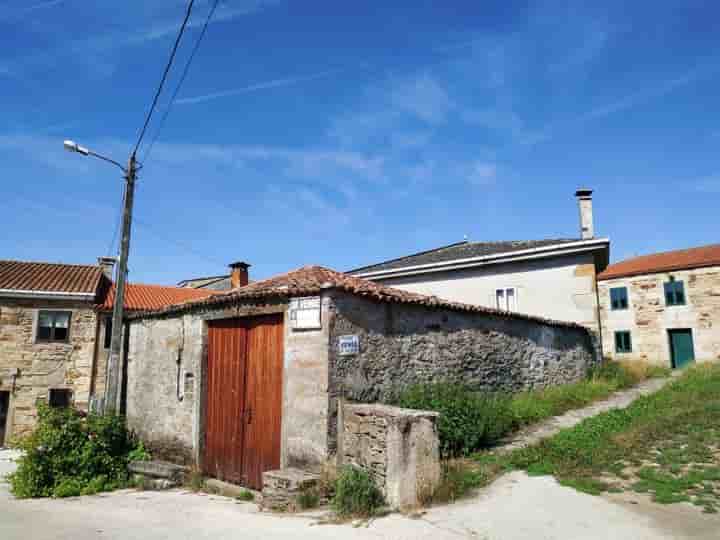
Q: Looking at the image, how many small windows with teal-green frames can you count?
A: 3